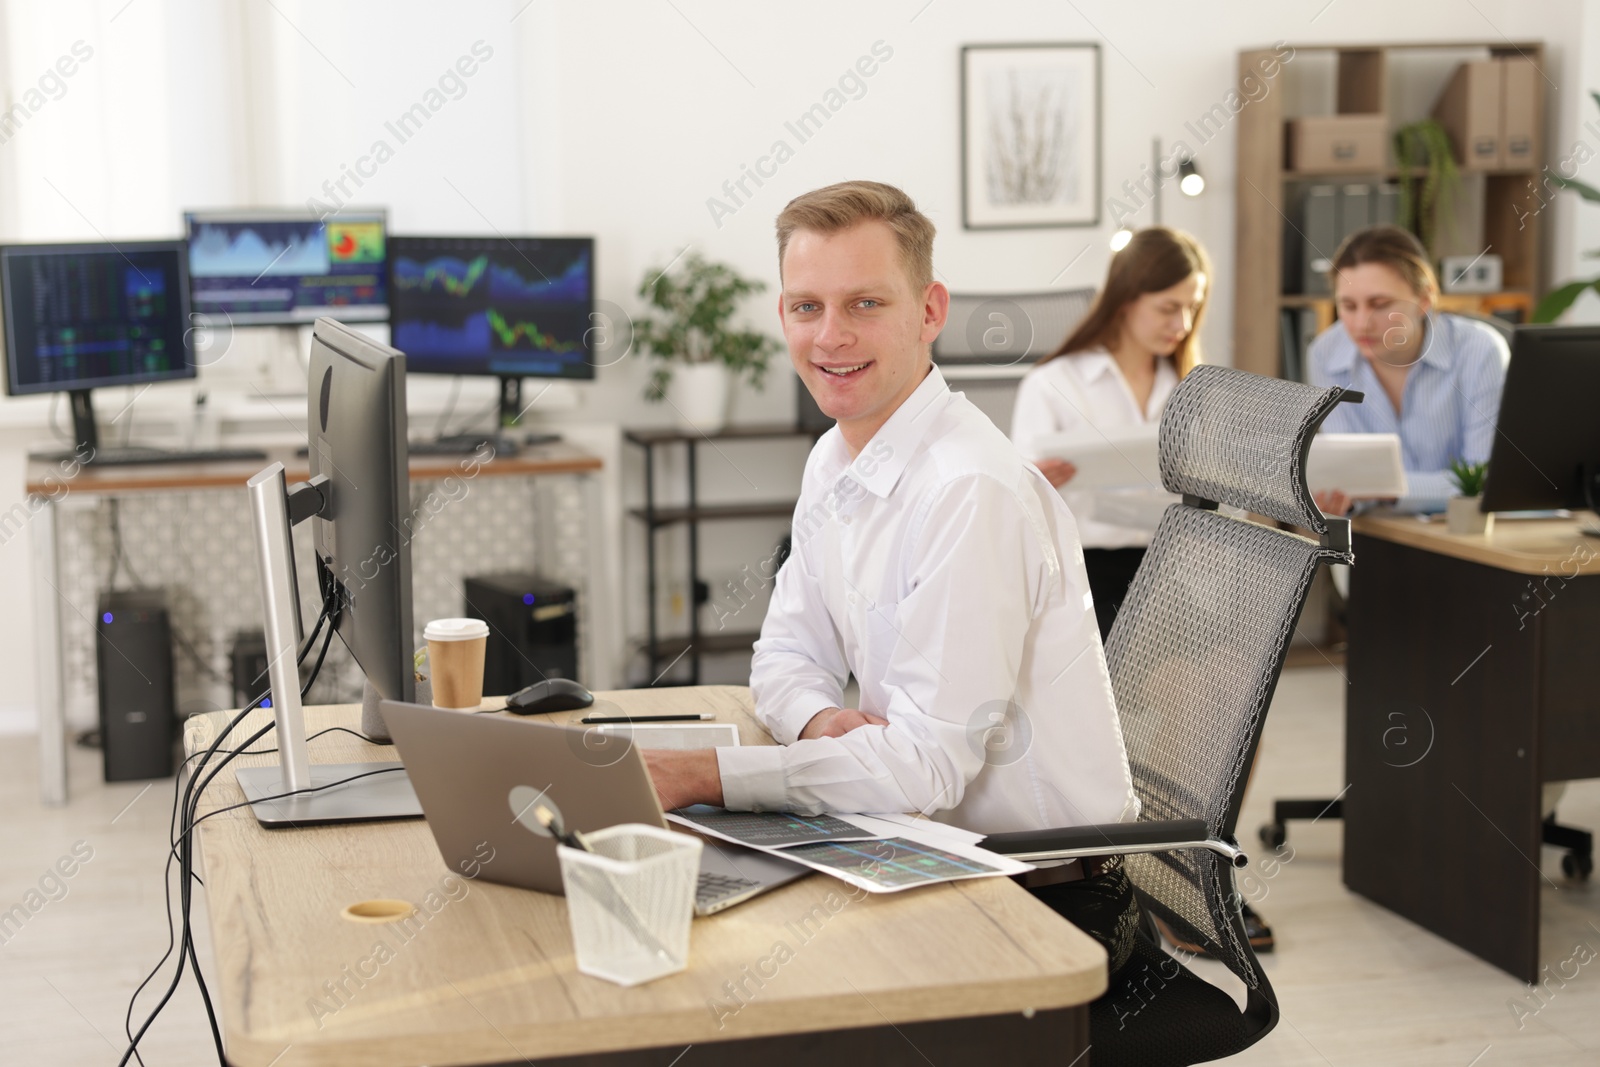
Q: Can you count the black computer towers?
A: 3